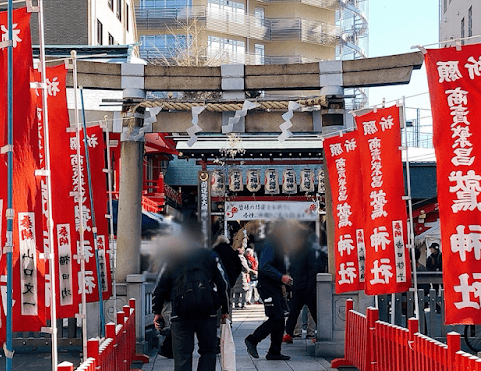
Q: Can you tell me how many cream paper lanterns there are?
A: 7